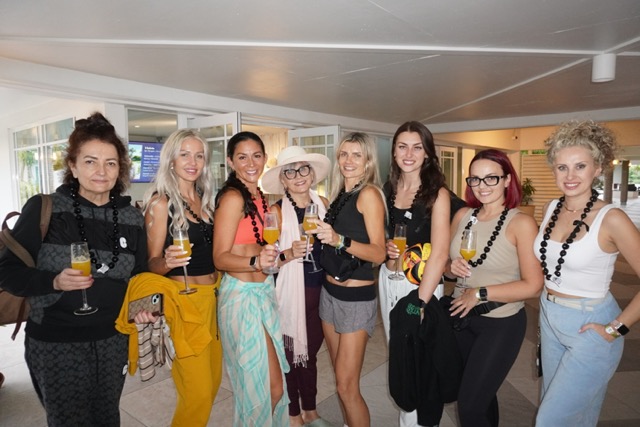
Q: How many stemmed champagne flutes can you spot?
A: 7